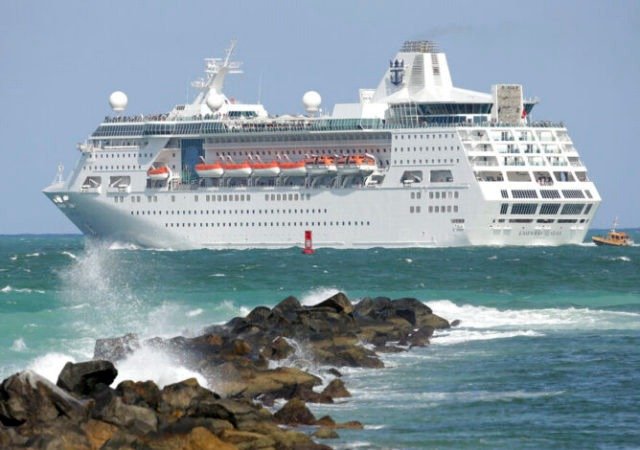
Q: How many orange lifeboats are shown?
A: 7